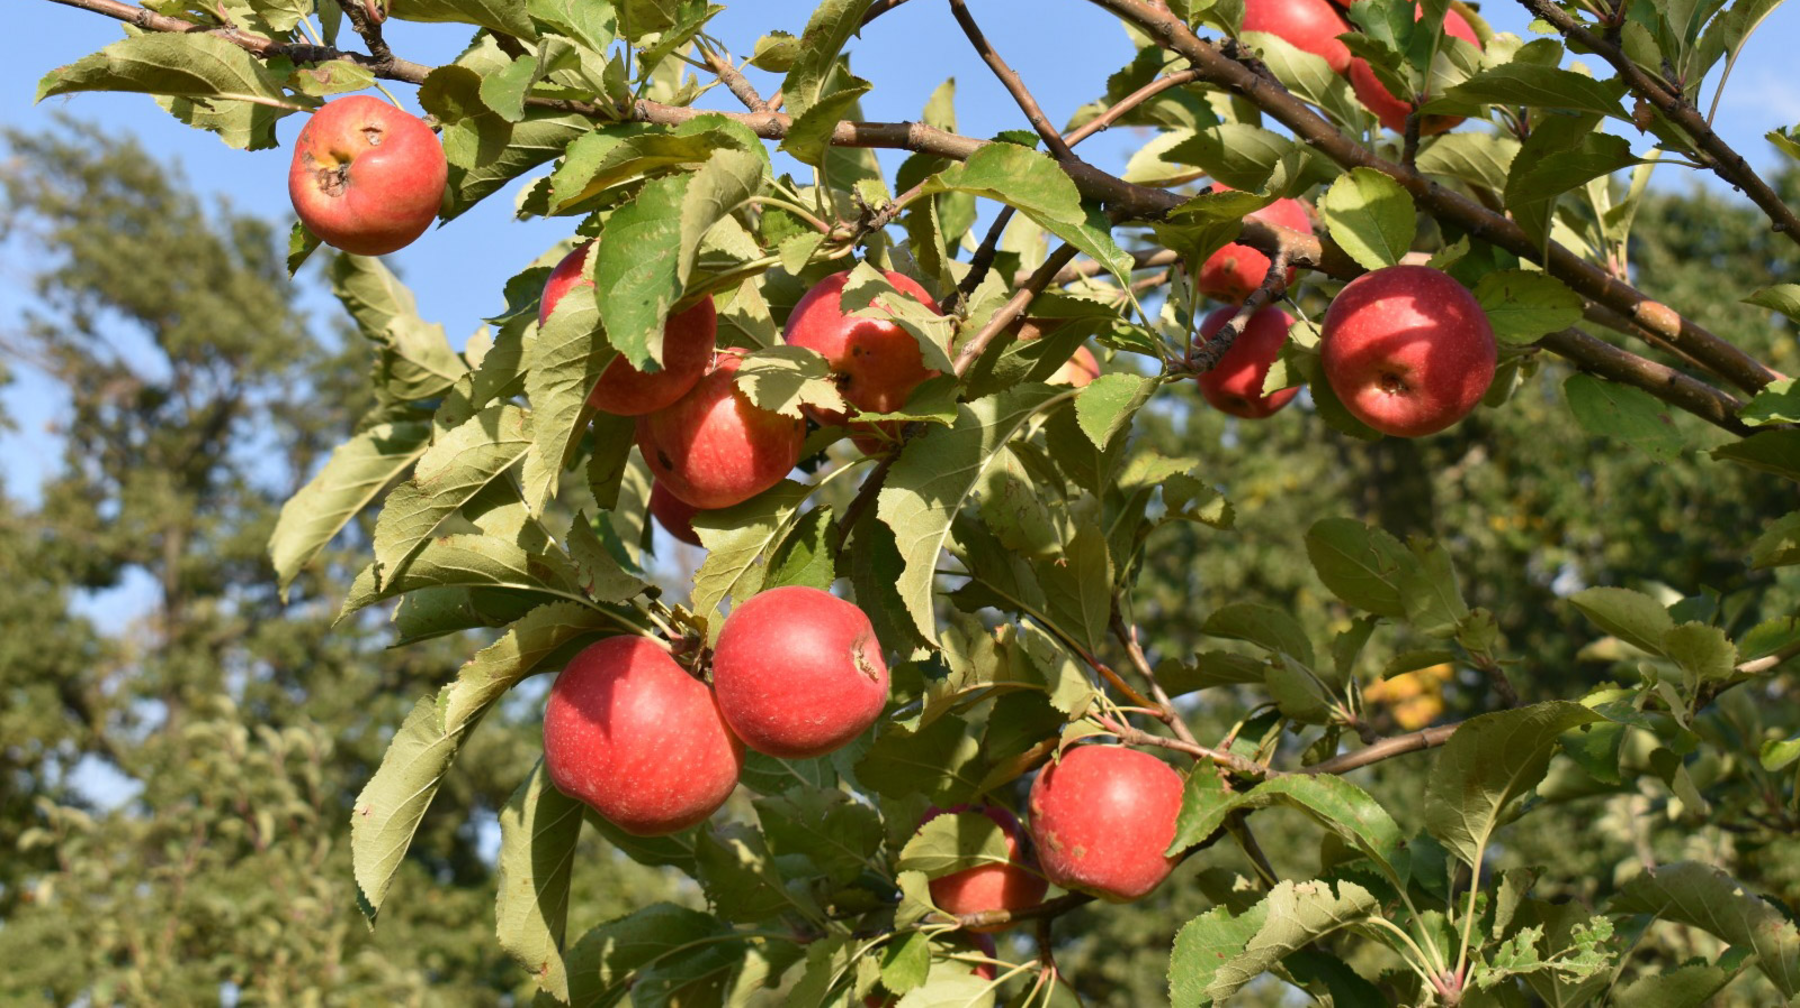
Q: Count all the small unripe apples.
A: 0